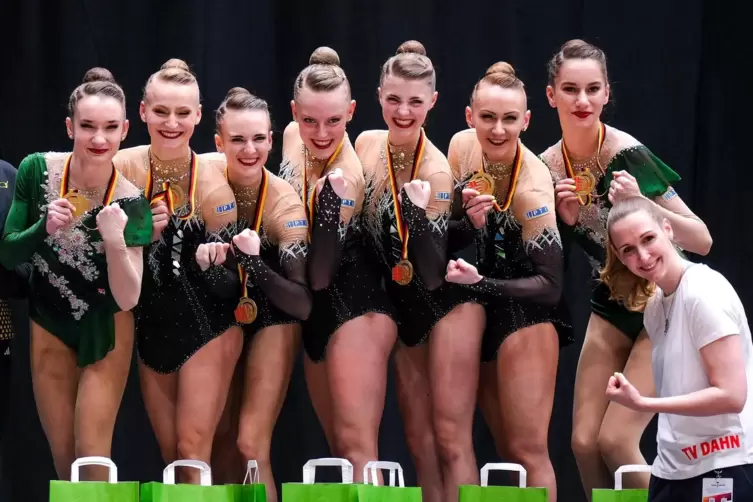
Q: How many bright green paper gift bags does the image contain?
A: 7